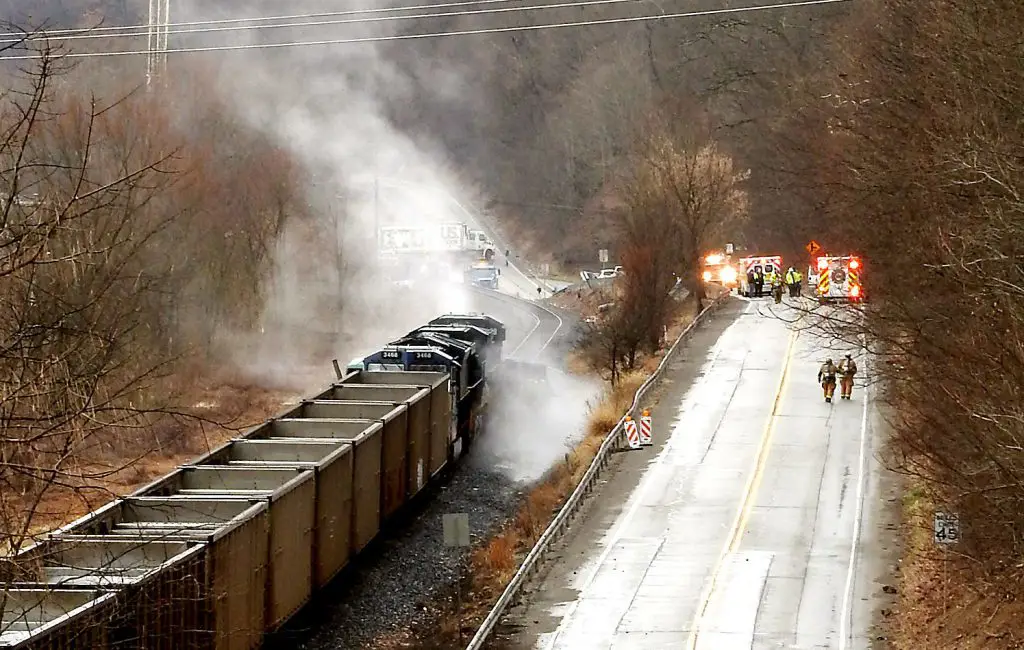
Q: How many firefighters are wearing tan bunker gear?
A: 2